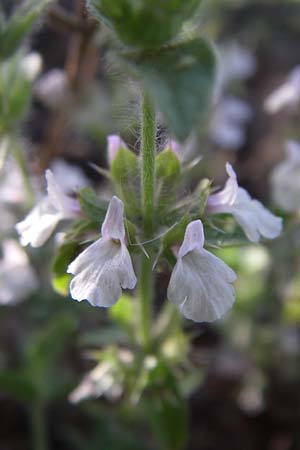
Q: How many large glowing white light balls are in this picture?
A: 0